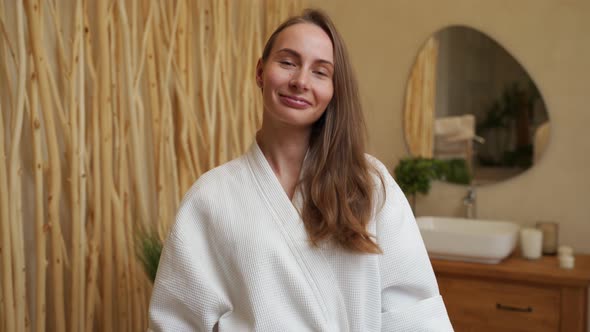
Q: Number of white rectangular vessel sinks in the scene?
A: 1